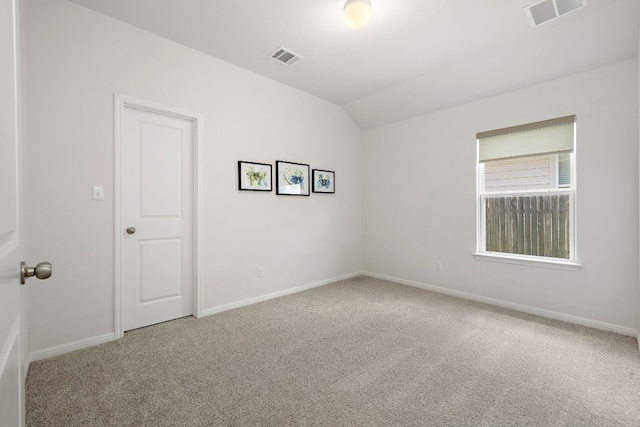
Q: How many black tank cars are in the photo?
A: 0